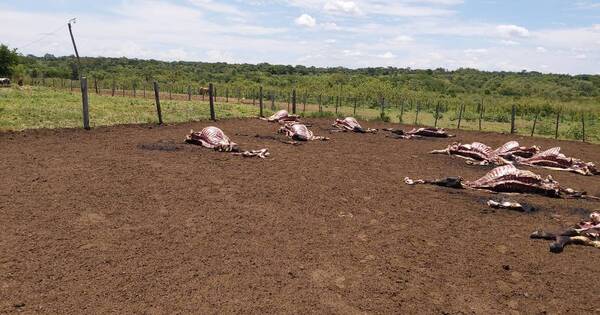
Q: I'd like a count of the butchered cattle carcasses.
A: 10